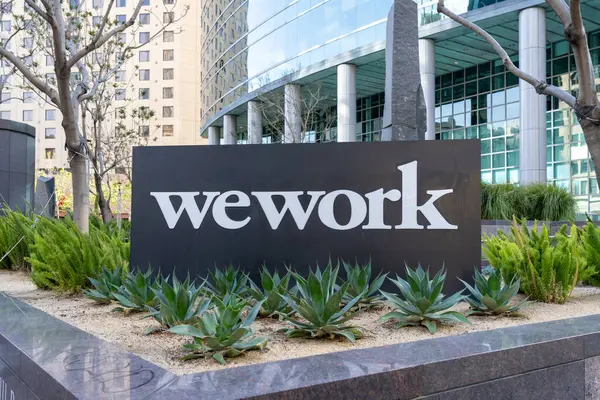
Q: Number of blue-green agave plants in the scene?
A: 10